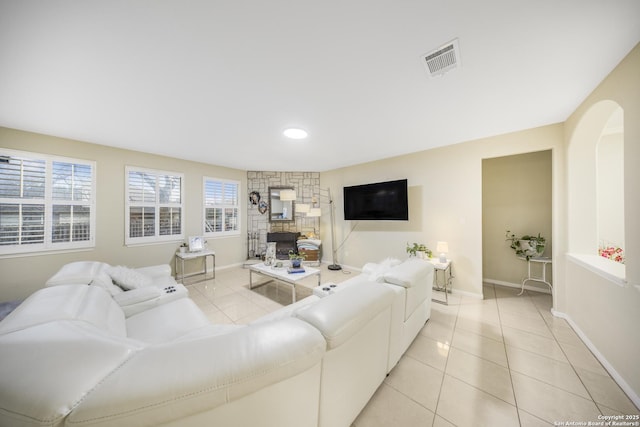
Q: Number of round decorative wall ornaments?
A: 2